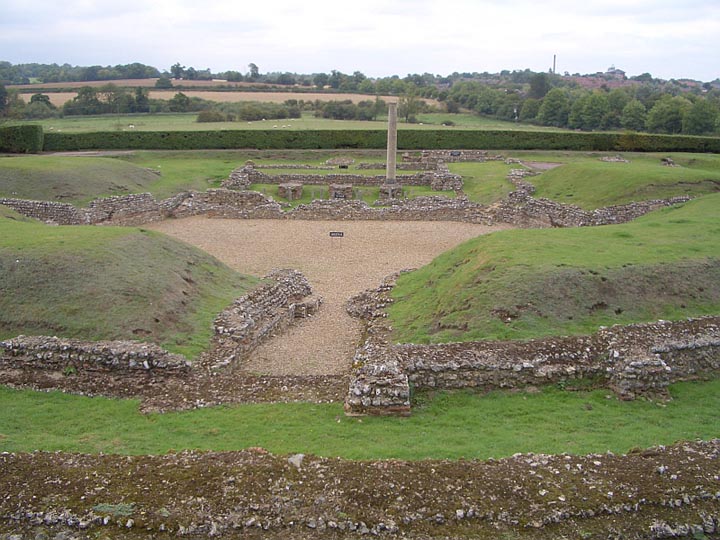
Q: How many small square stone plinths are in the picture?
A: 3